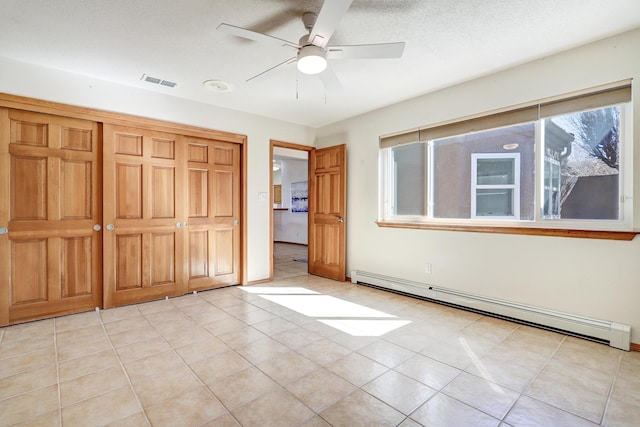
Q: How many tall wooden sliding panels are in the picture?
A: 3